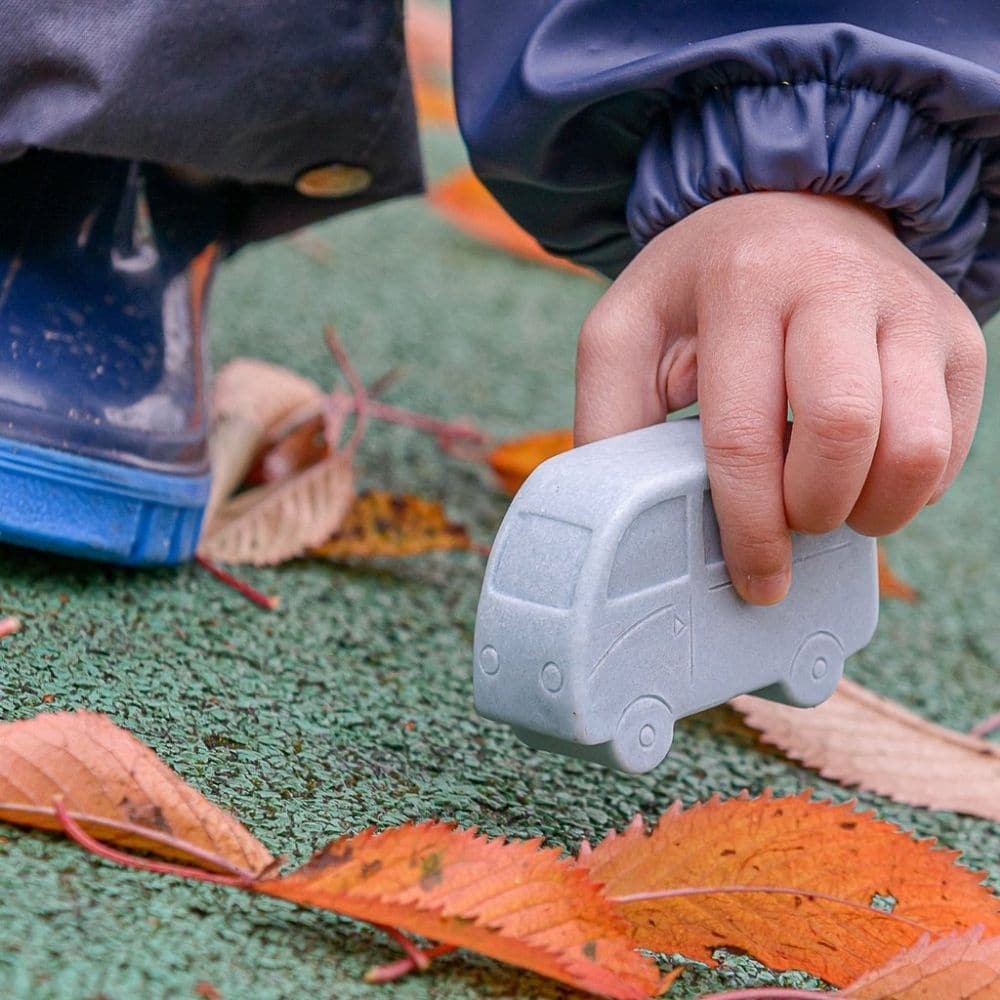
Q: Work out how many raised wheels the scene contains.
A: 2